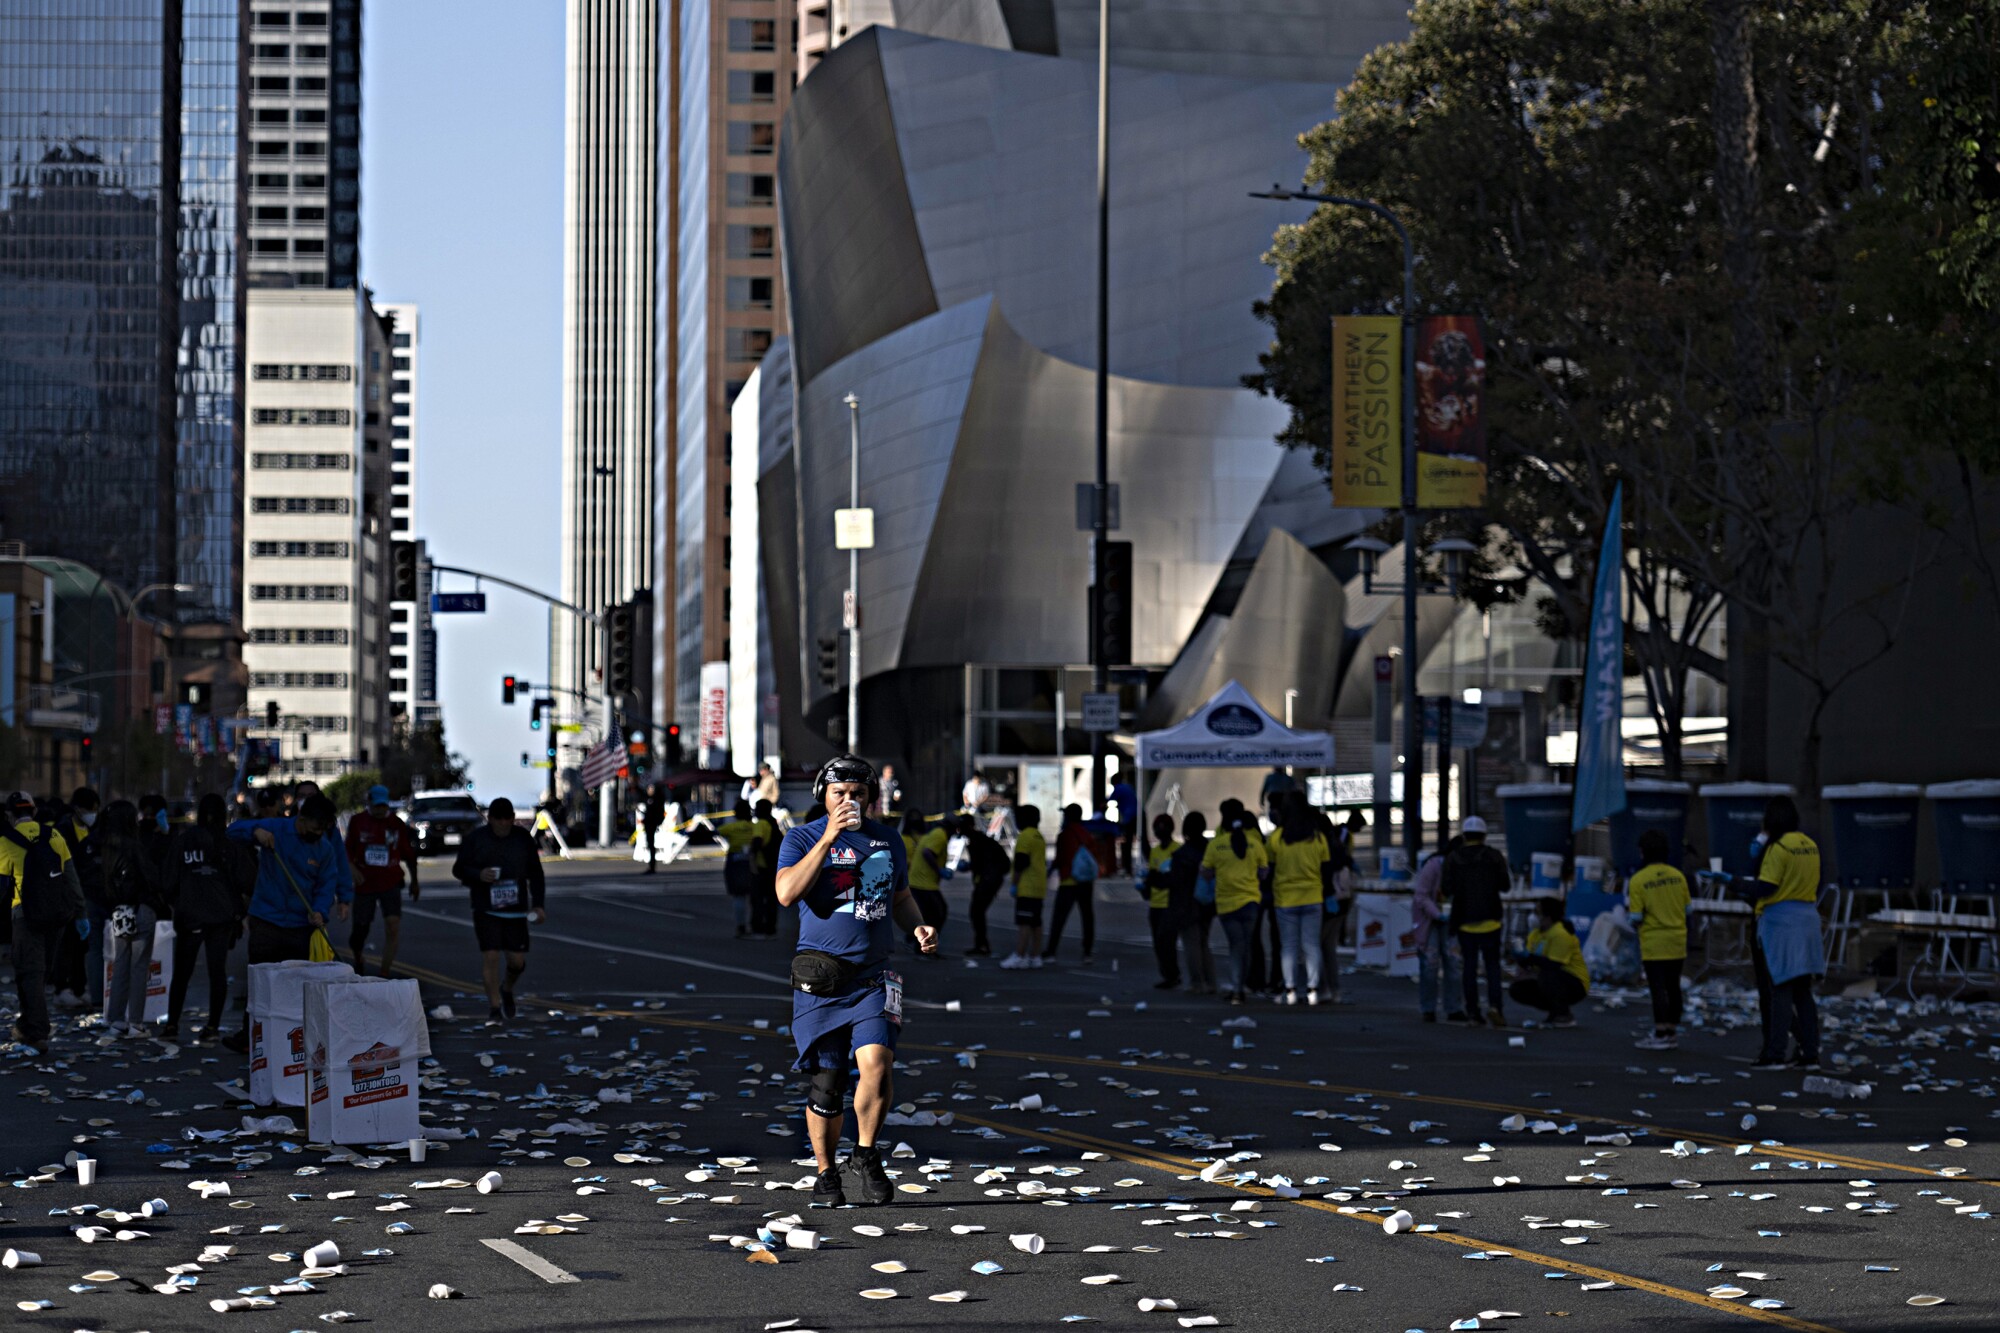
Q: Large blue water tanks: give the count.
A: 5